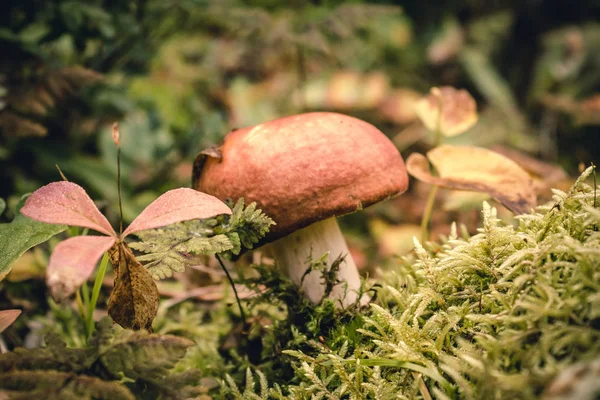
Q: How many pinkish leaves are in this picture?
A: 3